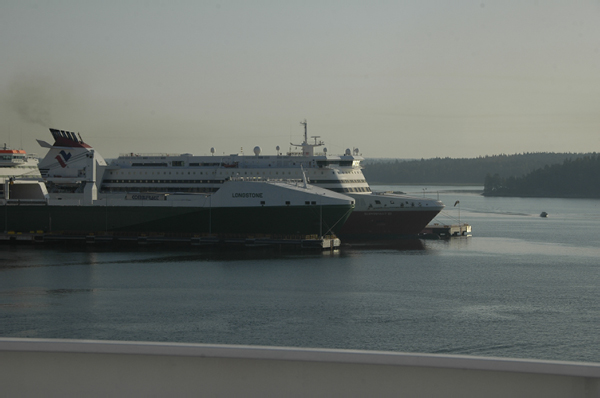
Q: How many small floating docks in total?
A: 2